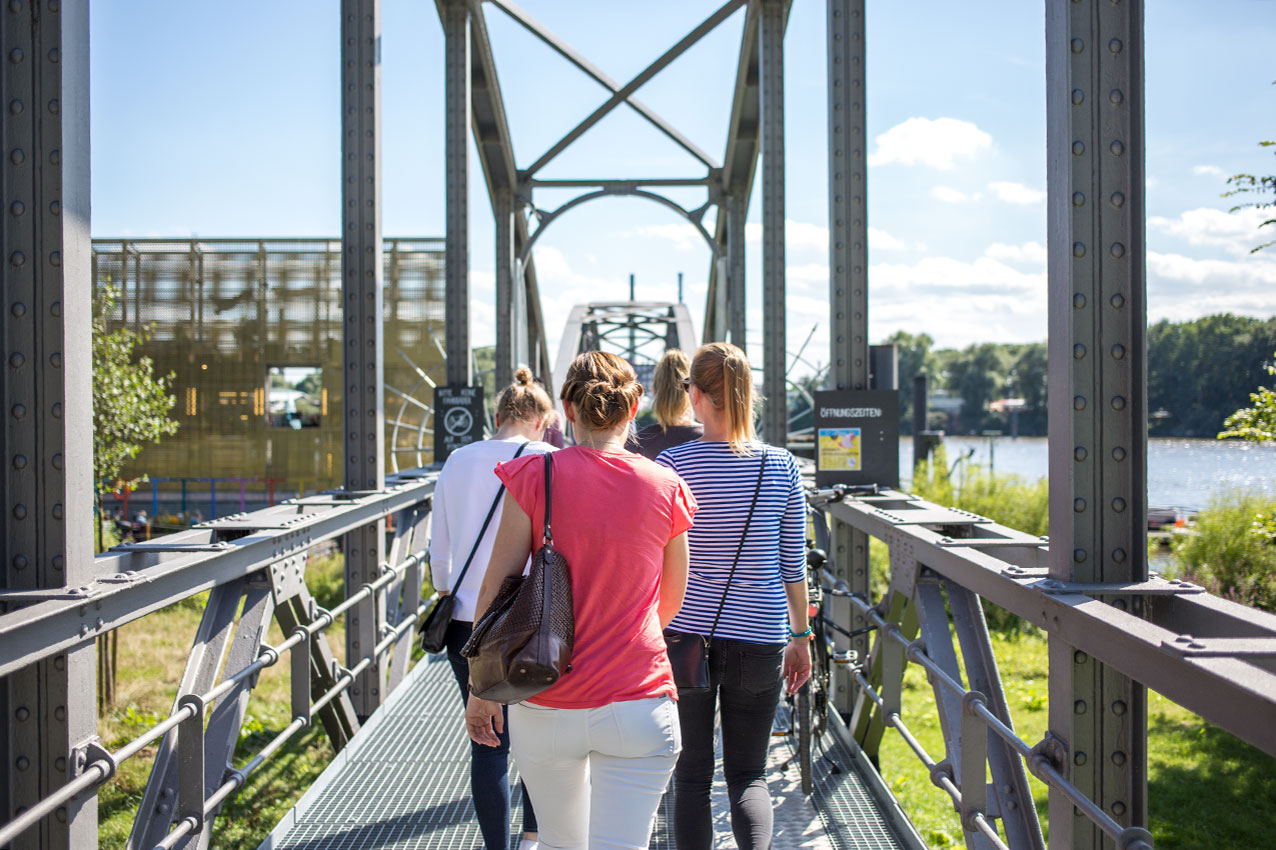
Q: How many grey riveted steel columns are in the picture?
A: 8